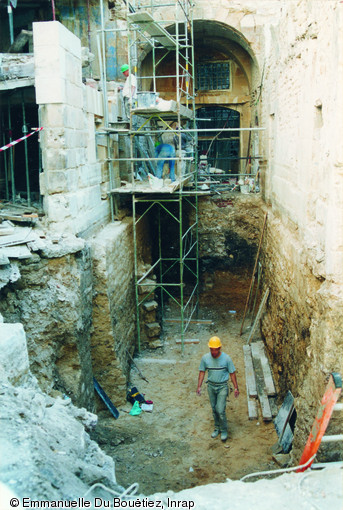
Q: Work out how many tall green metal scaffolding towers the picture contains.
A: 1